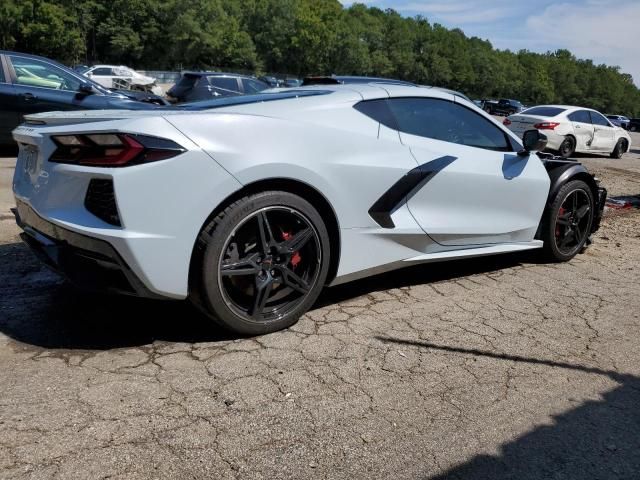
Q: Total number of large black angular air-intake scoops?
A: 1